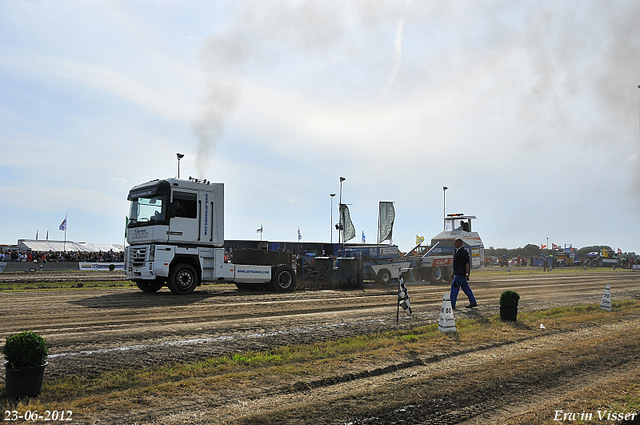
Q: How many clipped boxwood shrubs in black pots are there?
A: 2